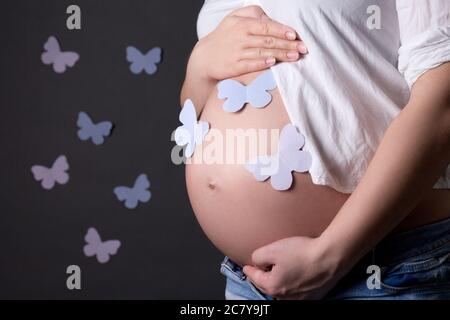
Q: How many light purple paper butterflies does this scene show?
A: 4